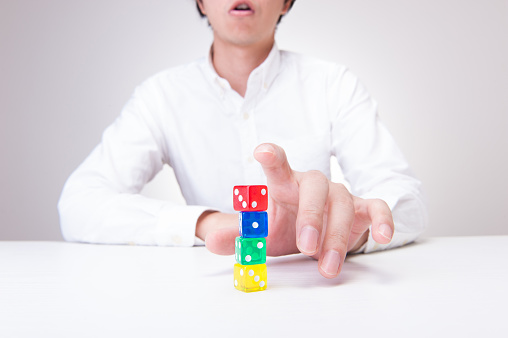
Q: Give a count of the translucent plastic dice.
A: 4